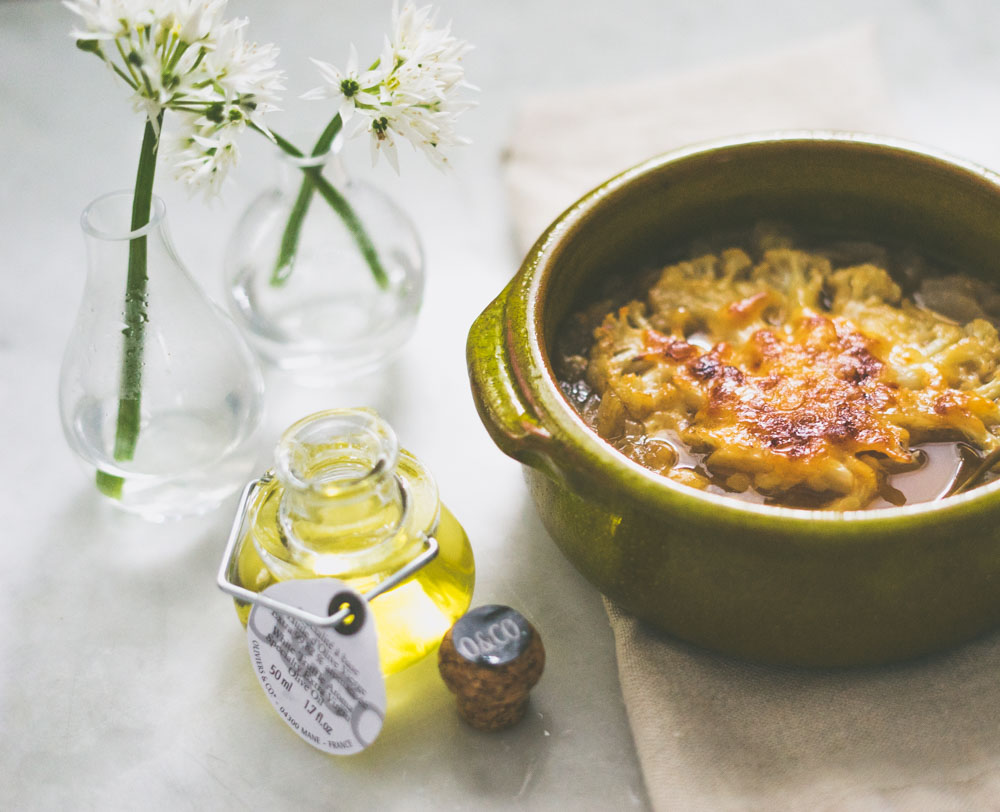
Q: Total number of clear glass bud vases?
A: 2